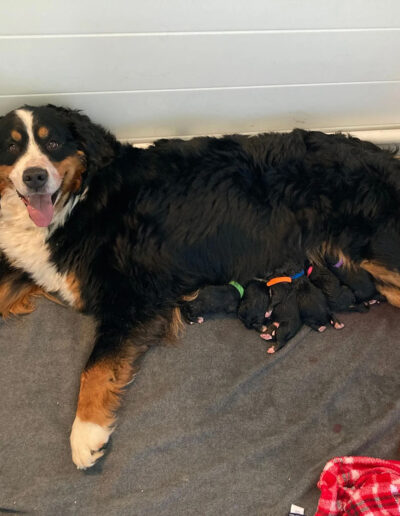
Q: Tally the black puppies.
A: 6